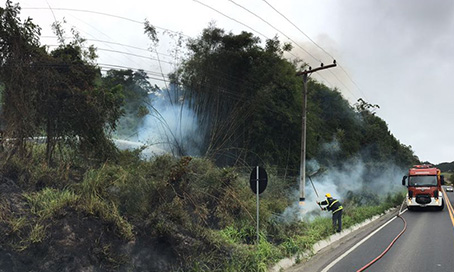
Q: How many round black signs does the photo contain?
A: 1